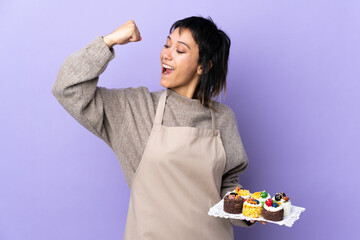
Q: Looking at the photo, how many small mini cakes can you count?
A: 6